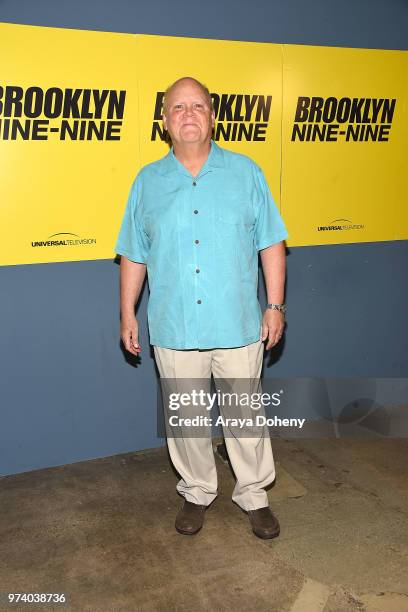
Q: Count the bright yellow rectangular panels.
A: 3